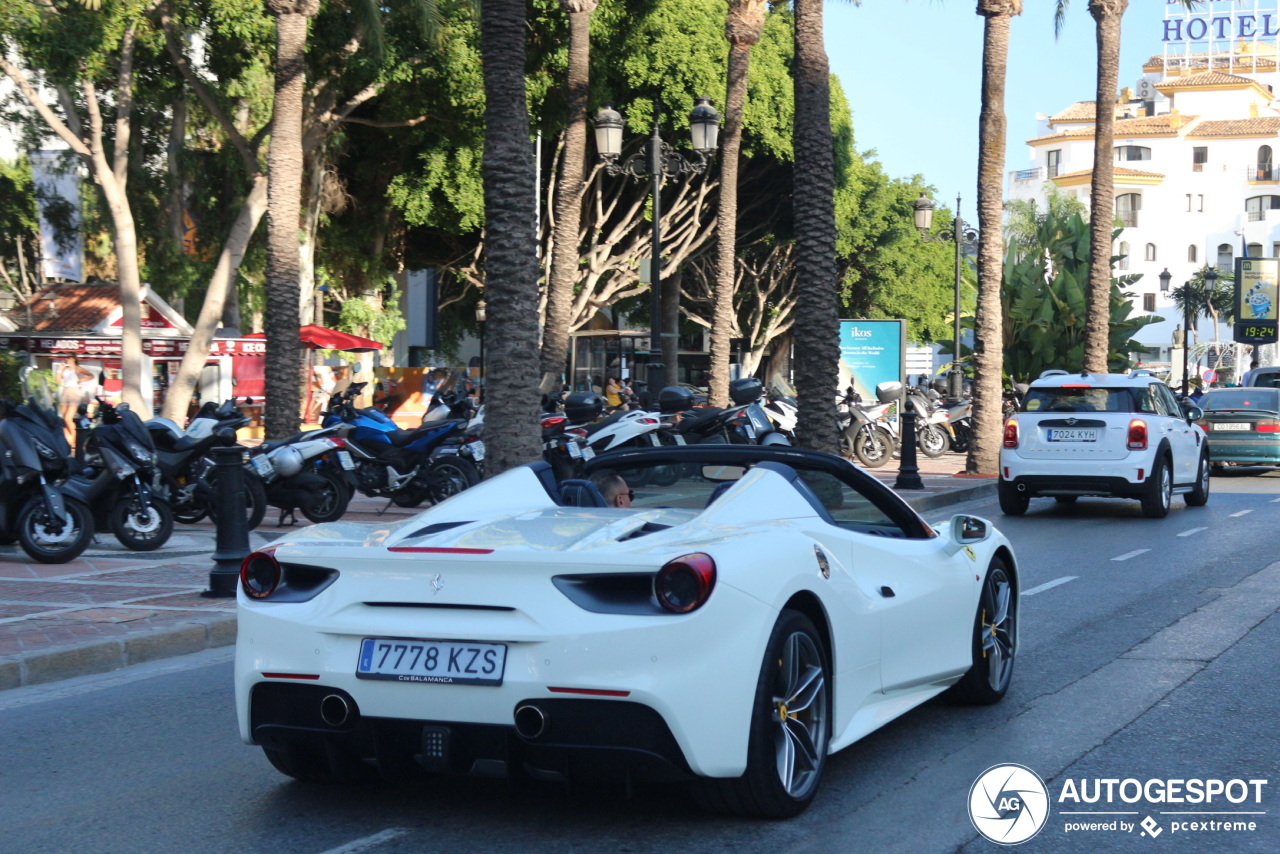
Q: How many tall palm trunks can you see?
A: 7